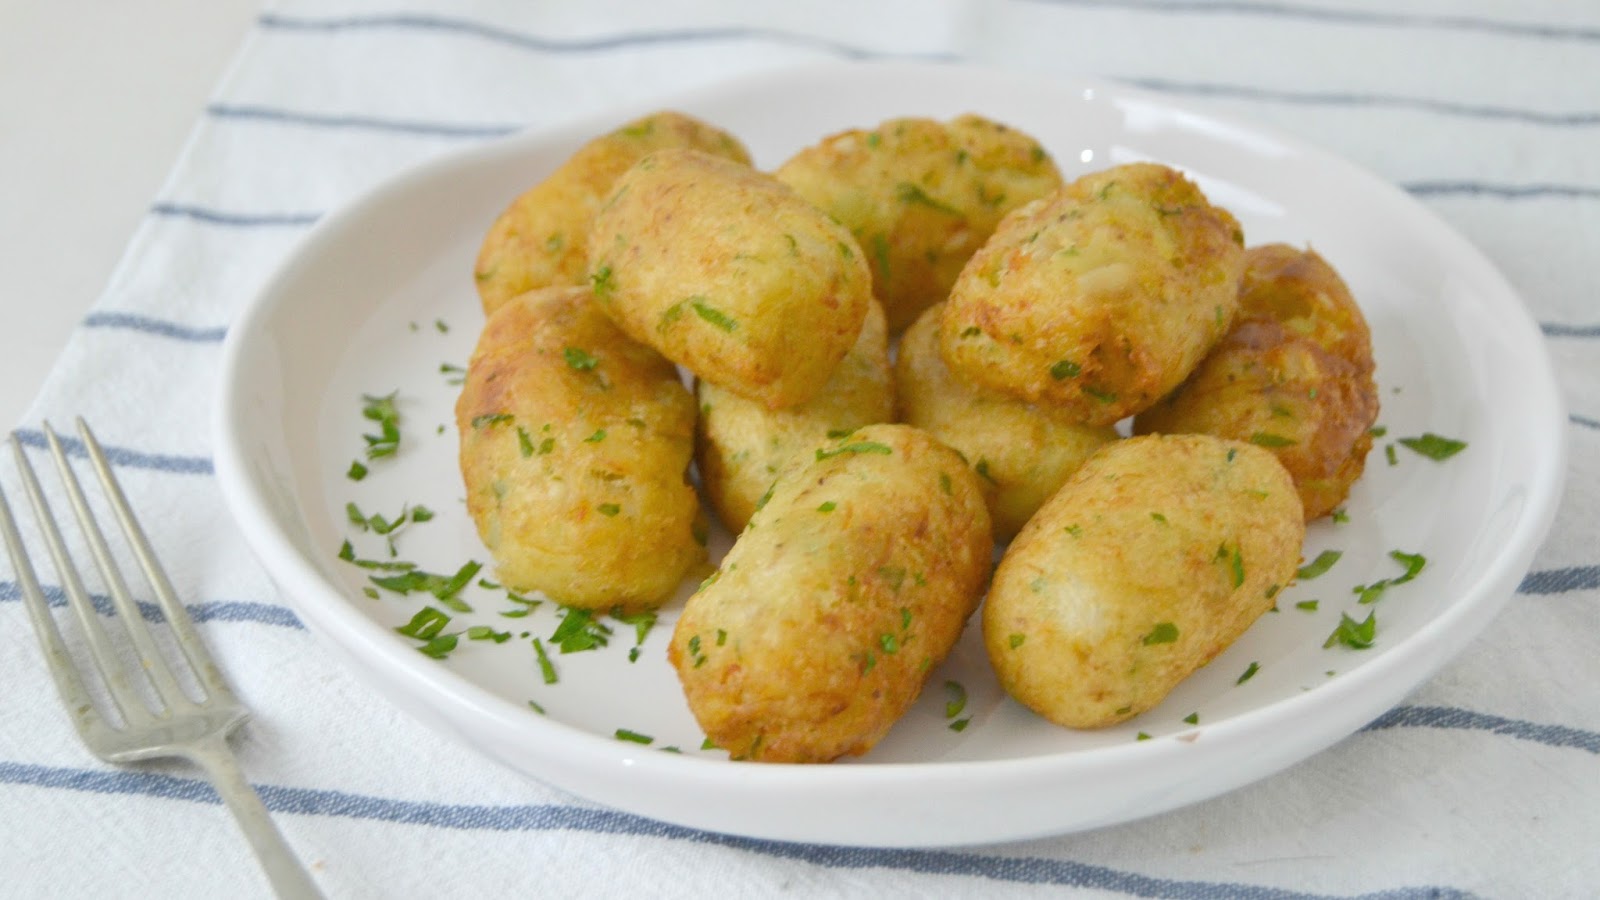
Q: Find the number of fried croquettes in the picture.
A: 10